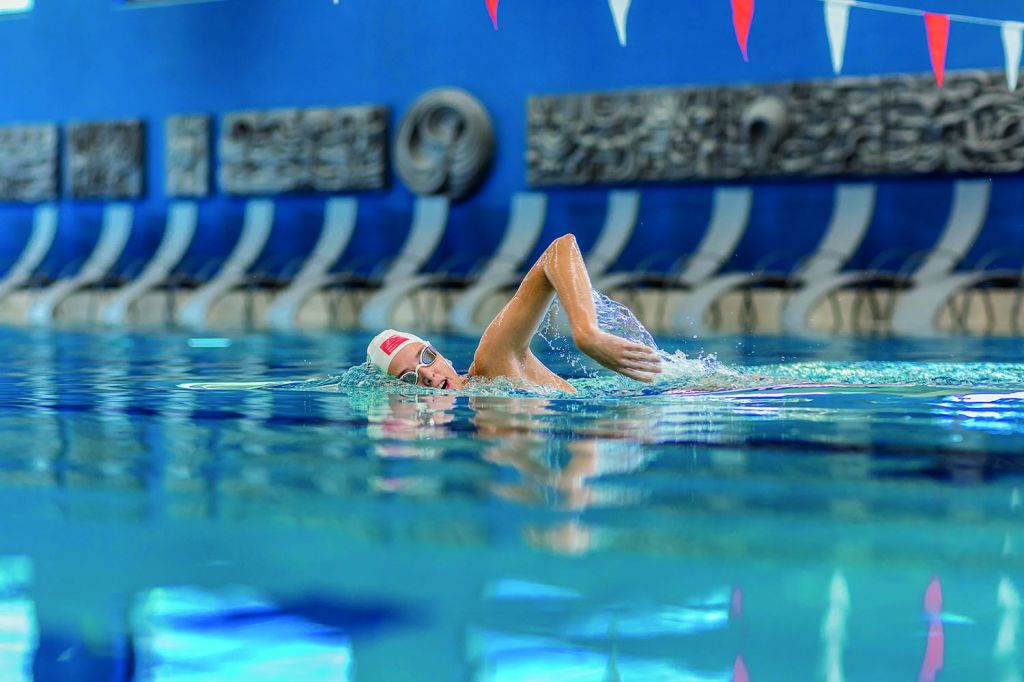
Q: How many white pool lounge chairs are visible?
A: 11